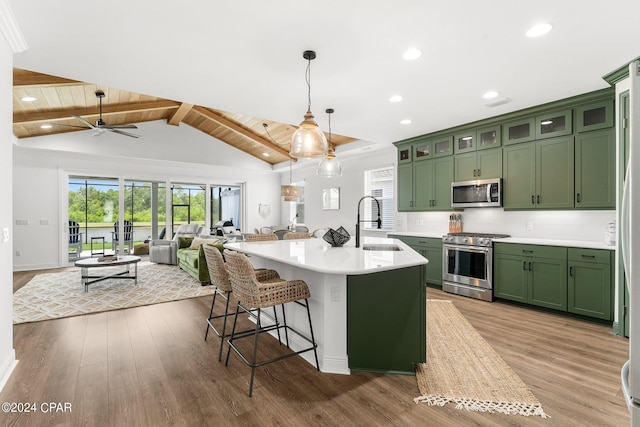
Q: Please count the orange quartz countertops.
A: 0